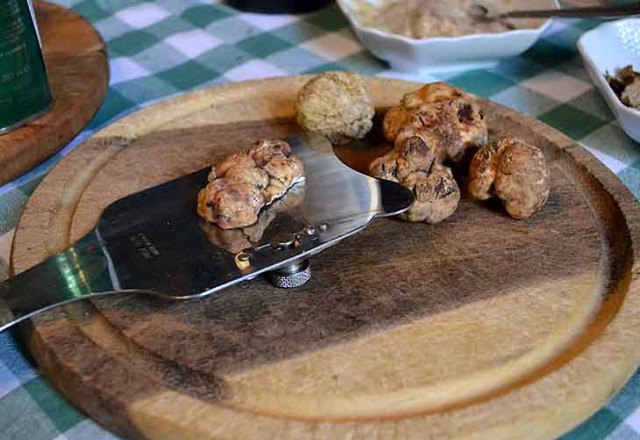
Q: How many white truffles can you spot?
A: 5